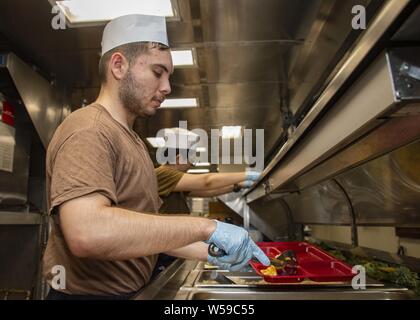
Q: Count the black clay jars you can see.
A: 0